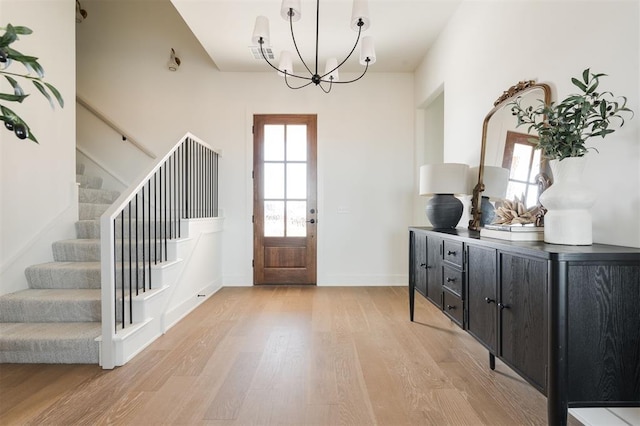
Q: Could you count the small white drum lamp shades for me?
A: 6